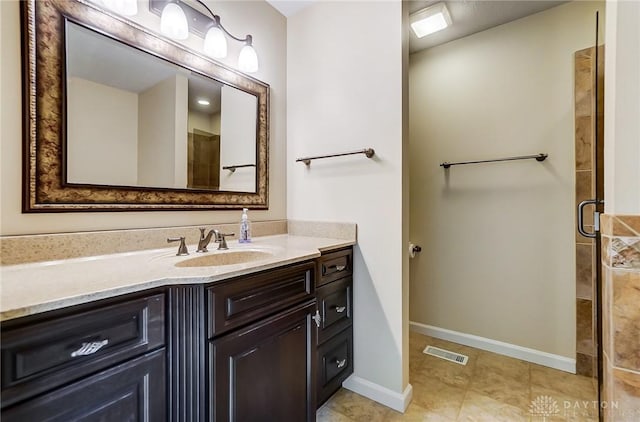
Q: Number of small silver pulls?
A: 5